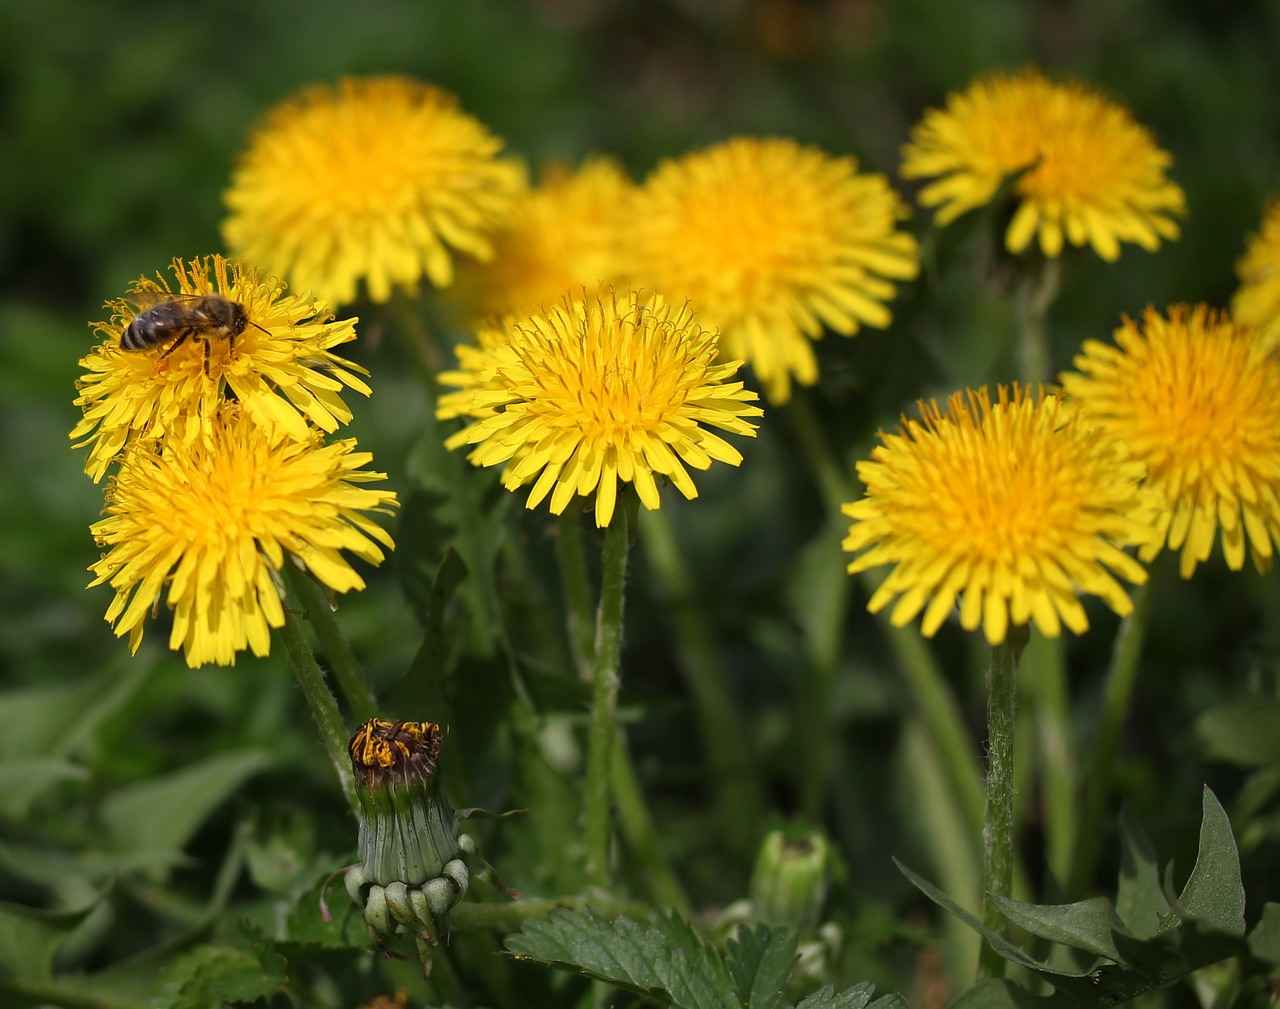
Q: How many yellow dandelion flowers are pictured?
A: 10